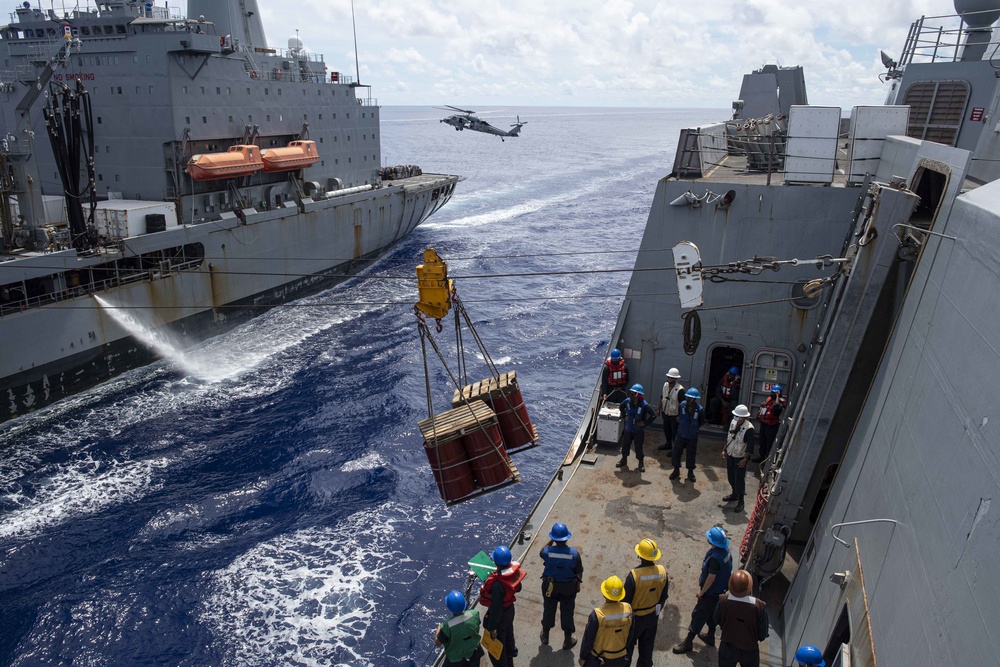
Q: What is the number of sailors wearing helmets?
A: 15